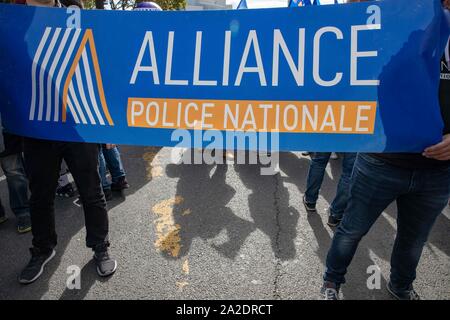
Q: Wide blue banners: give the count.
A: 1